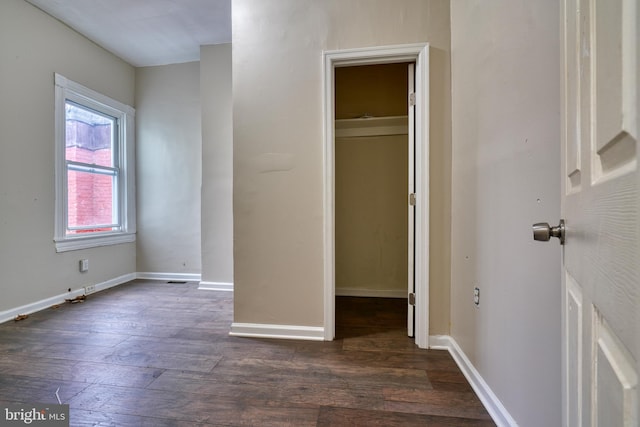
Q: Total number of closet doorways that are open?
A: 1